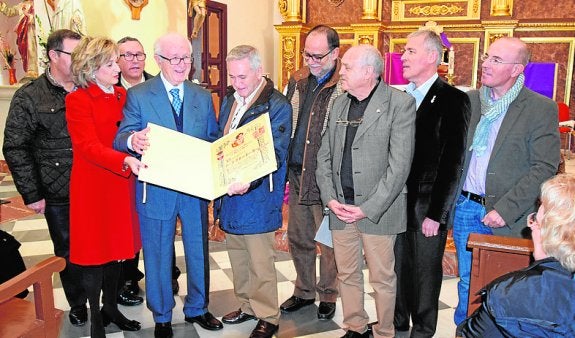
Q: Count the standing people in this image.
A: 9